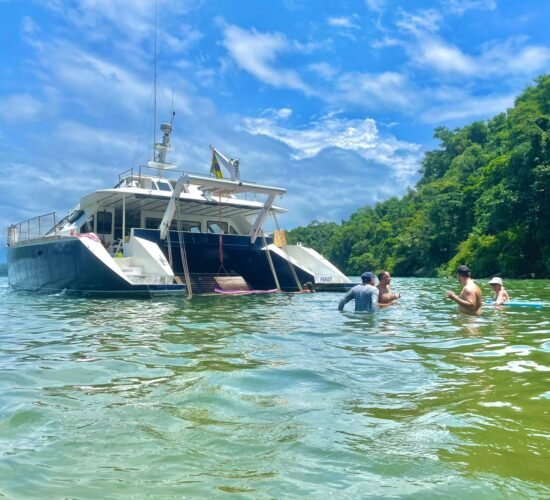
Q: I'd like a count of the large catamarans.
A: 1